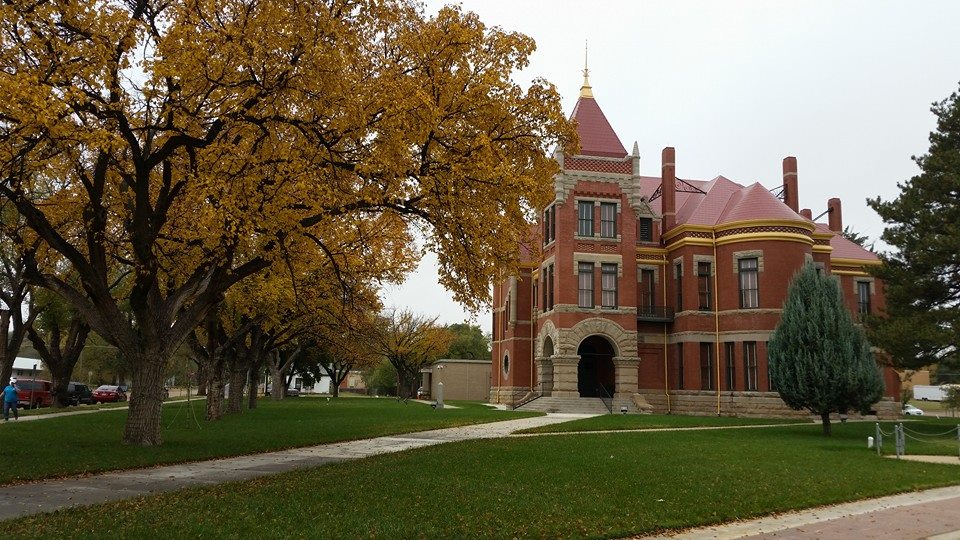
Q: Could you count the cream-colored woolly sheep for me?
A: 0